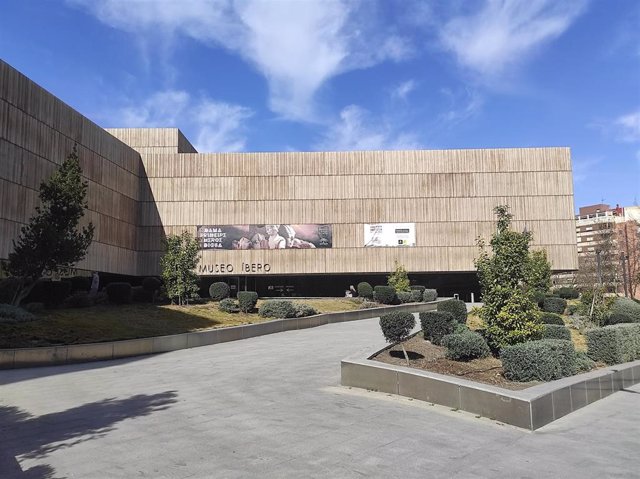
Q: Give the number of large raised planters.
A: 2